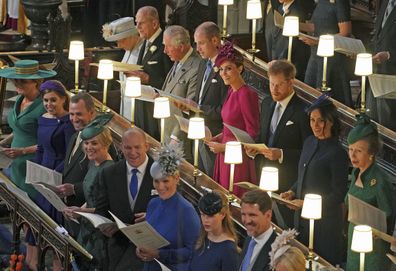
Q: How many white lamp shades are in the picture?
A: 14